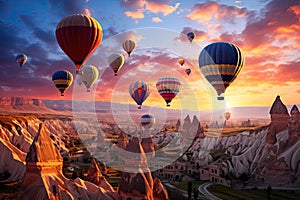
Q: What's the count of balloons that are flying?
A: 14